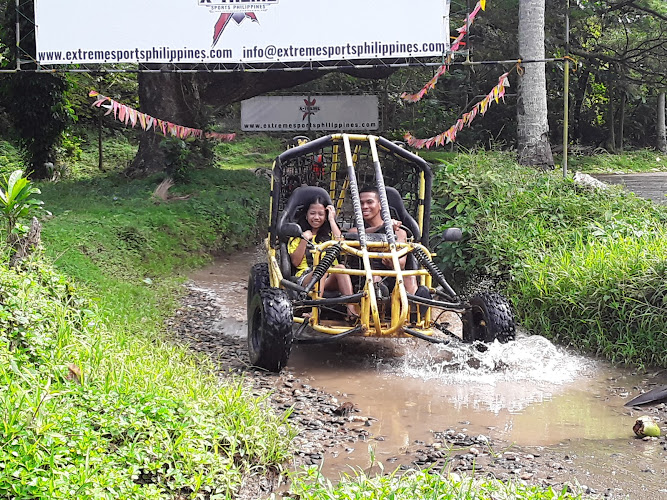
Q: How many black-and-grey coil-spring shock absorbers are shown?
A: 2